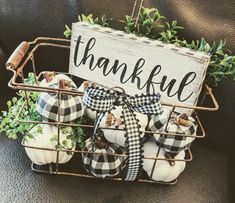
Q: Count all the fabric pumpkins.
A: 3